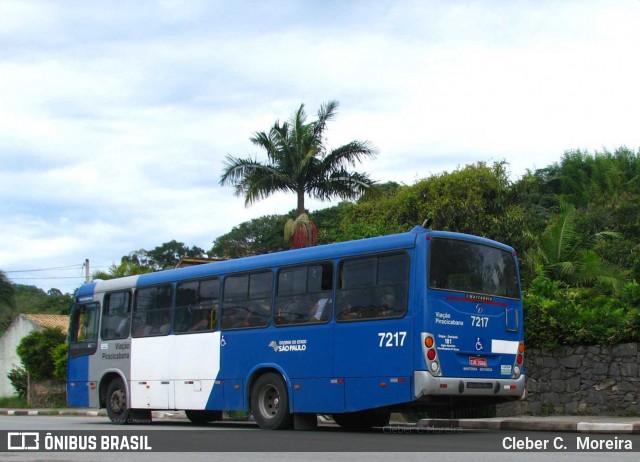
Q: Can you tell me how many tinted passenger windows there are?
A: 6